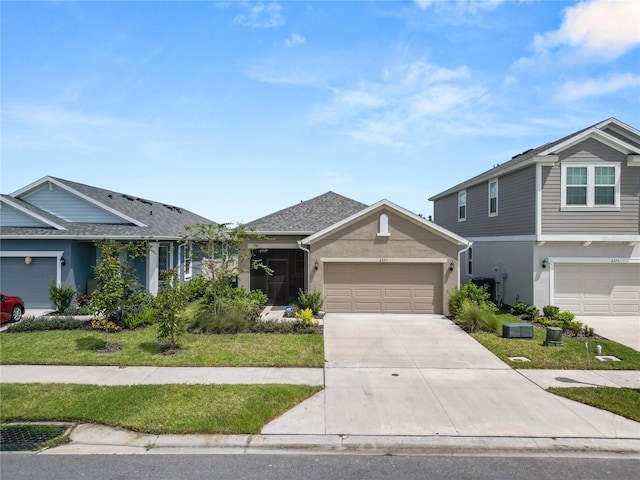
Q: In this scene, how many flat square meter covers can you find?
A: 2